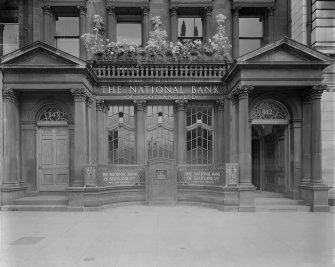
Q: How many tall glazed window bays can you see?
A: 3